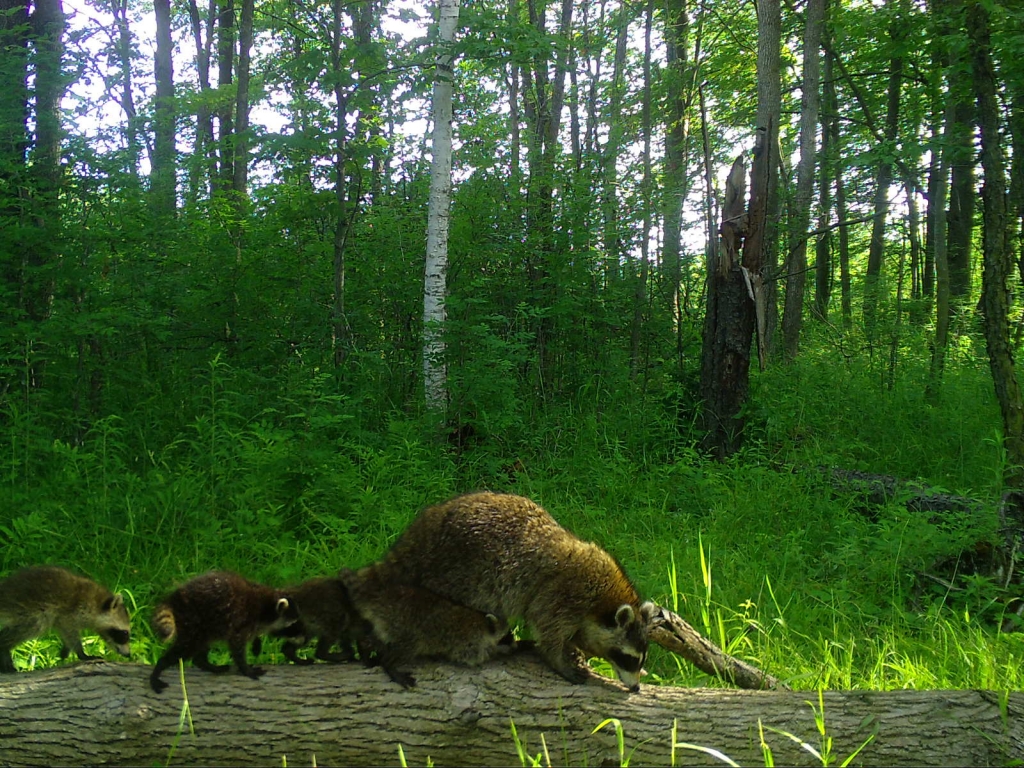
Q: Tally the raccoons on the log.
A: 5